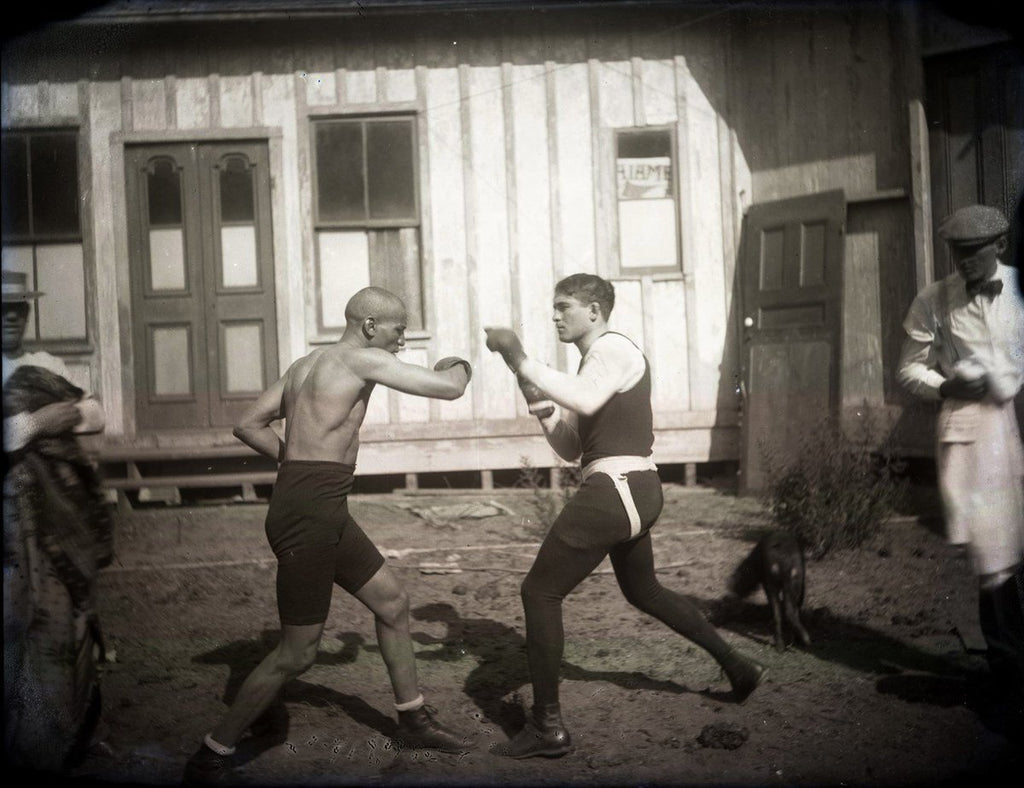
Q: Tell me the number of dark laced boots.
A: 4